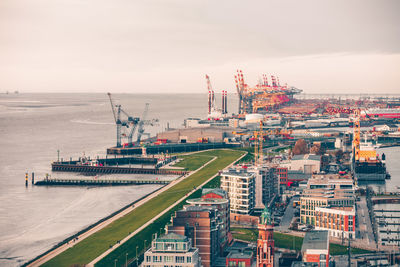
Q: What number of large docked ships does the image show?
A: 1